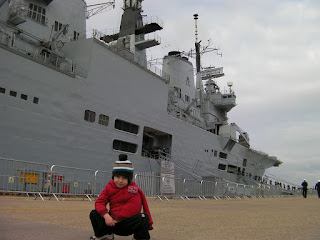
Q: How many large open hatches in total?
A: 1